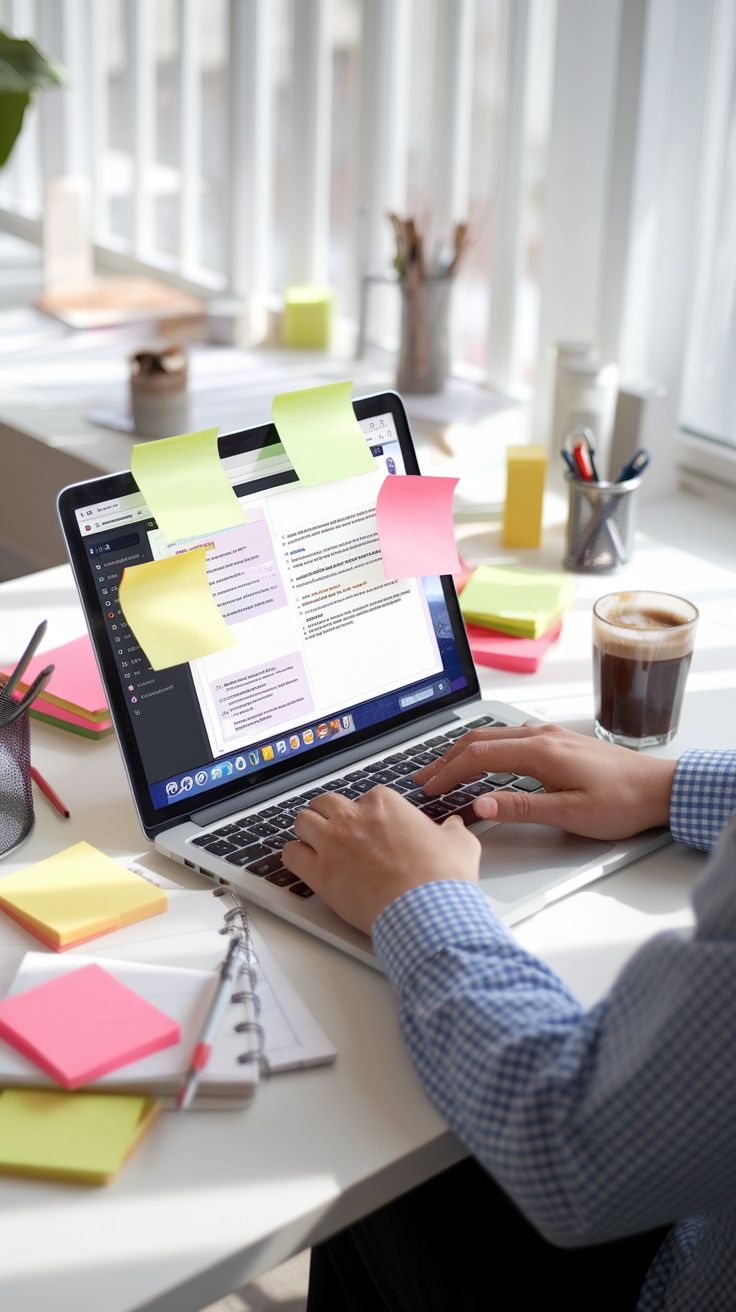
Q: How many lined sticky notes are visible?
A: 0